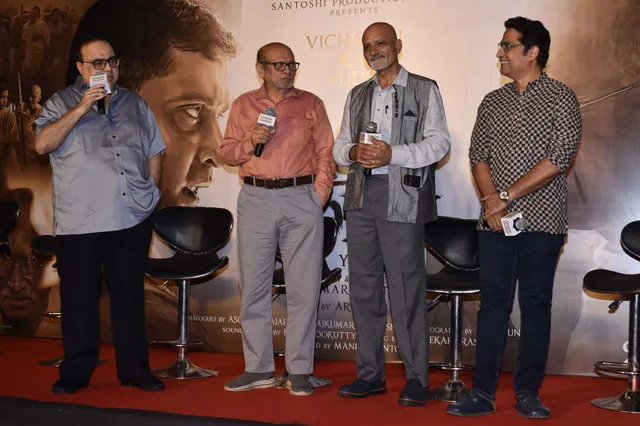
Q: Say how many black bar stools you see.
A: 6